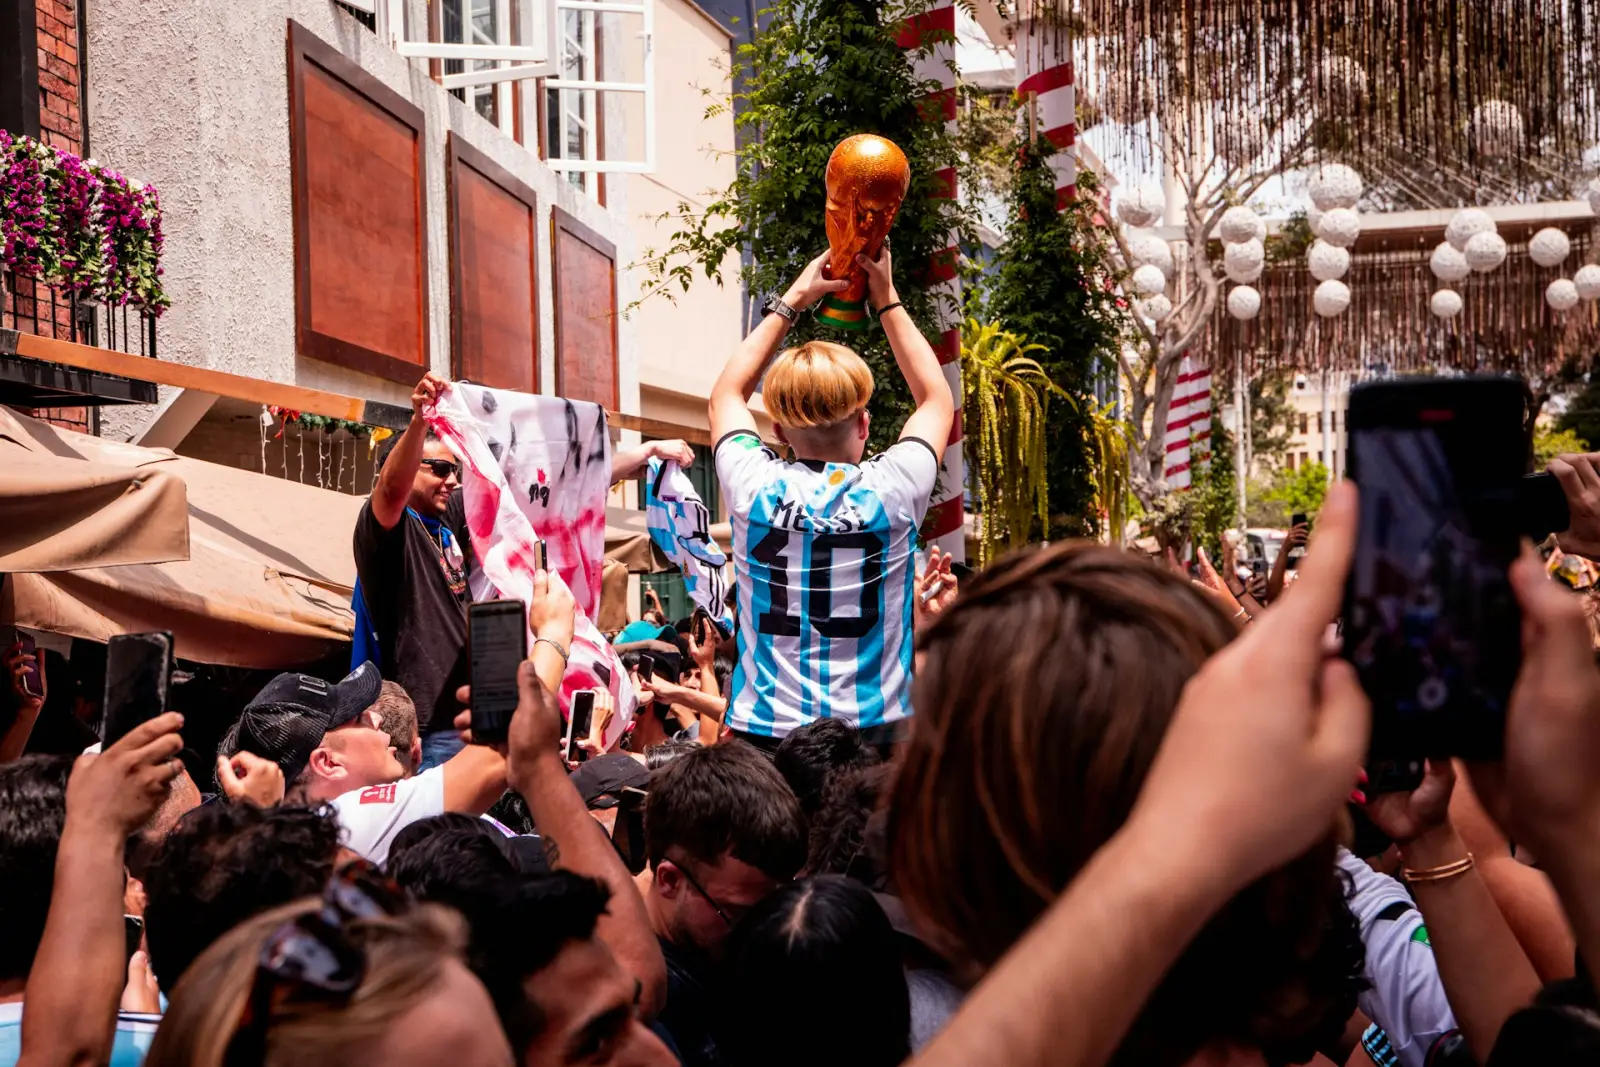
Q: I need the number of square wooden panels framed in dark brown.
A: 3